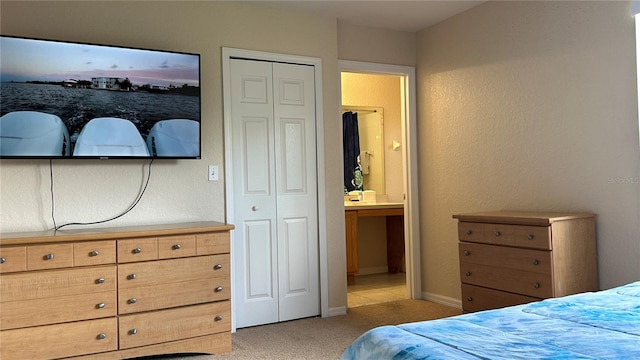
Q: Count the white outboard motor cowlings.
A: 3